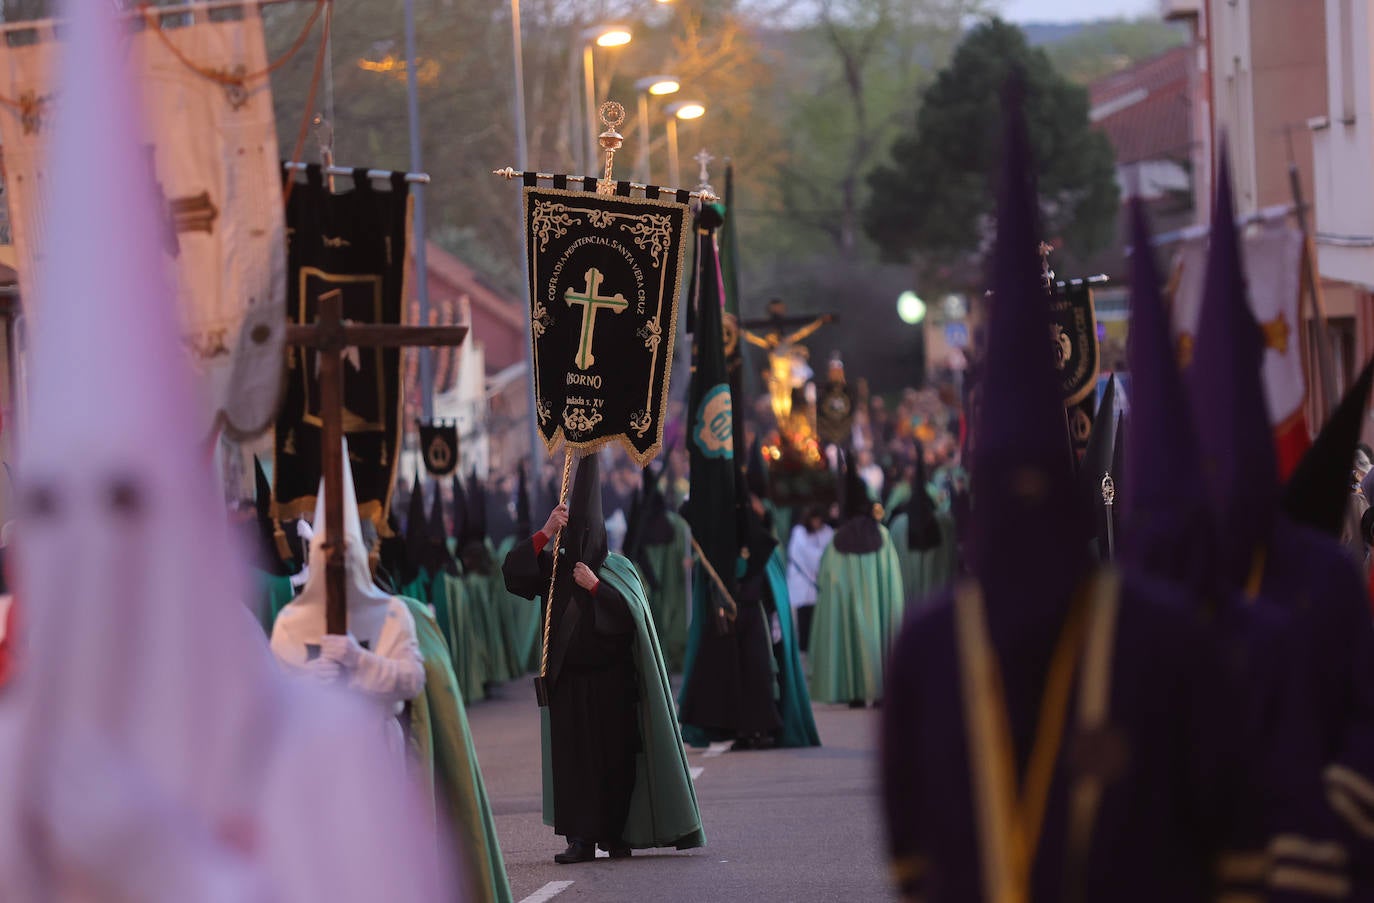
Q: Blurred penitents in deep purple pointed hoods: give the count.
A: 3